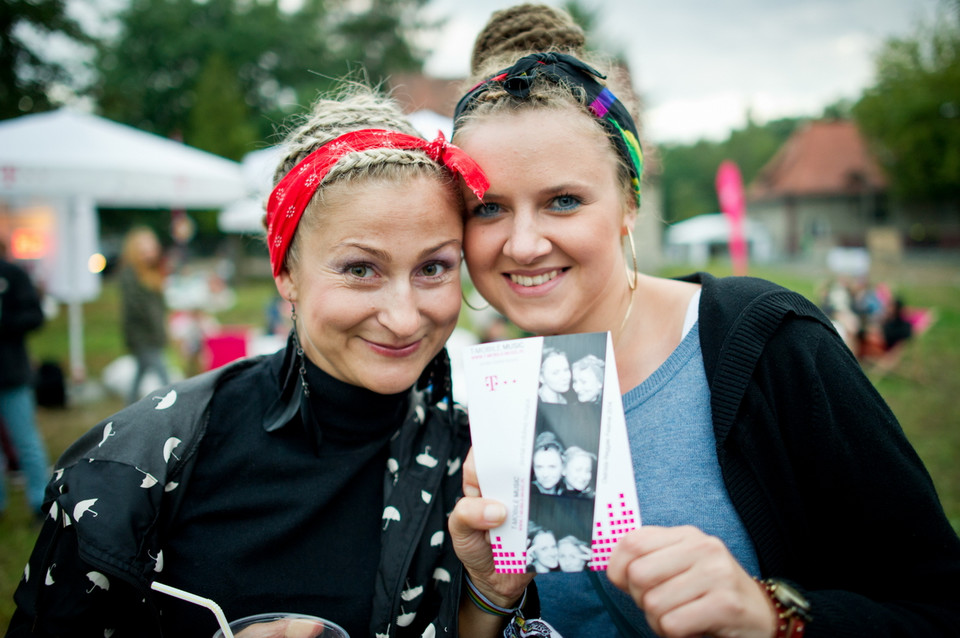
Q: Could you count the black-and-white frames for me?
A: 3